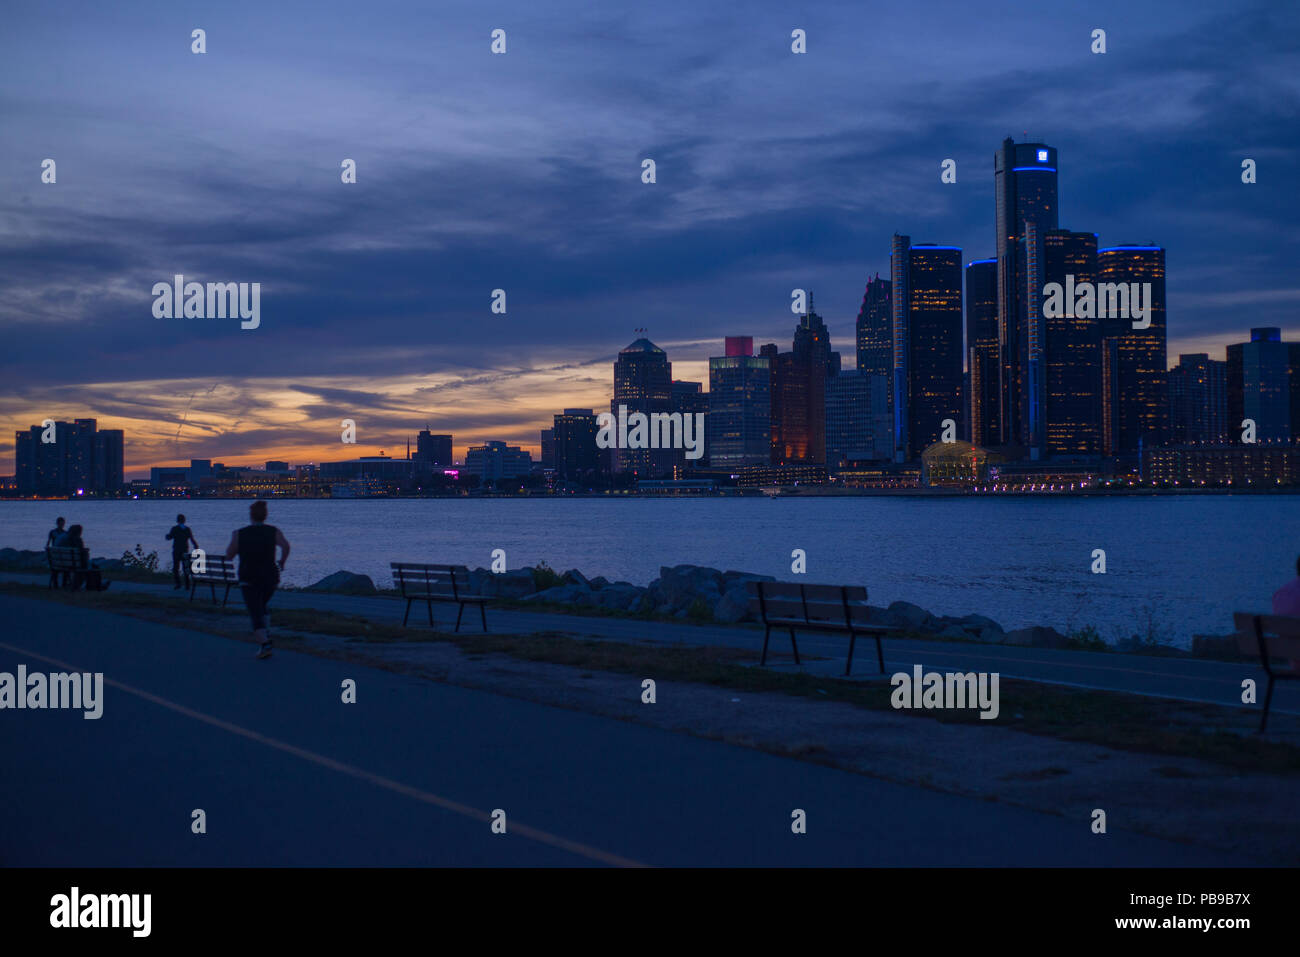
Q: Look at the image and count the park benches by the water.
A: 5